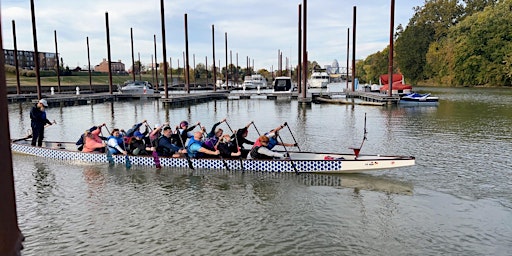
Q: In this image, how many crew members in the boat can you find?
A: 15